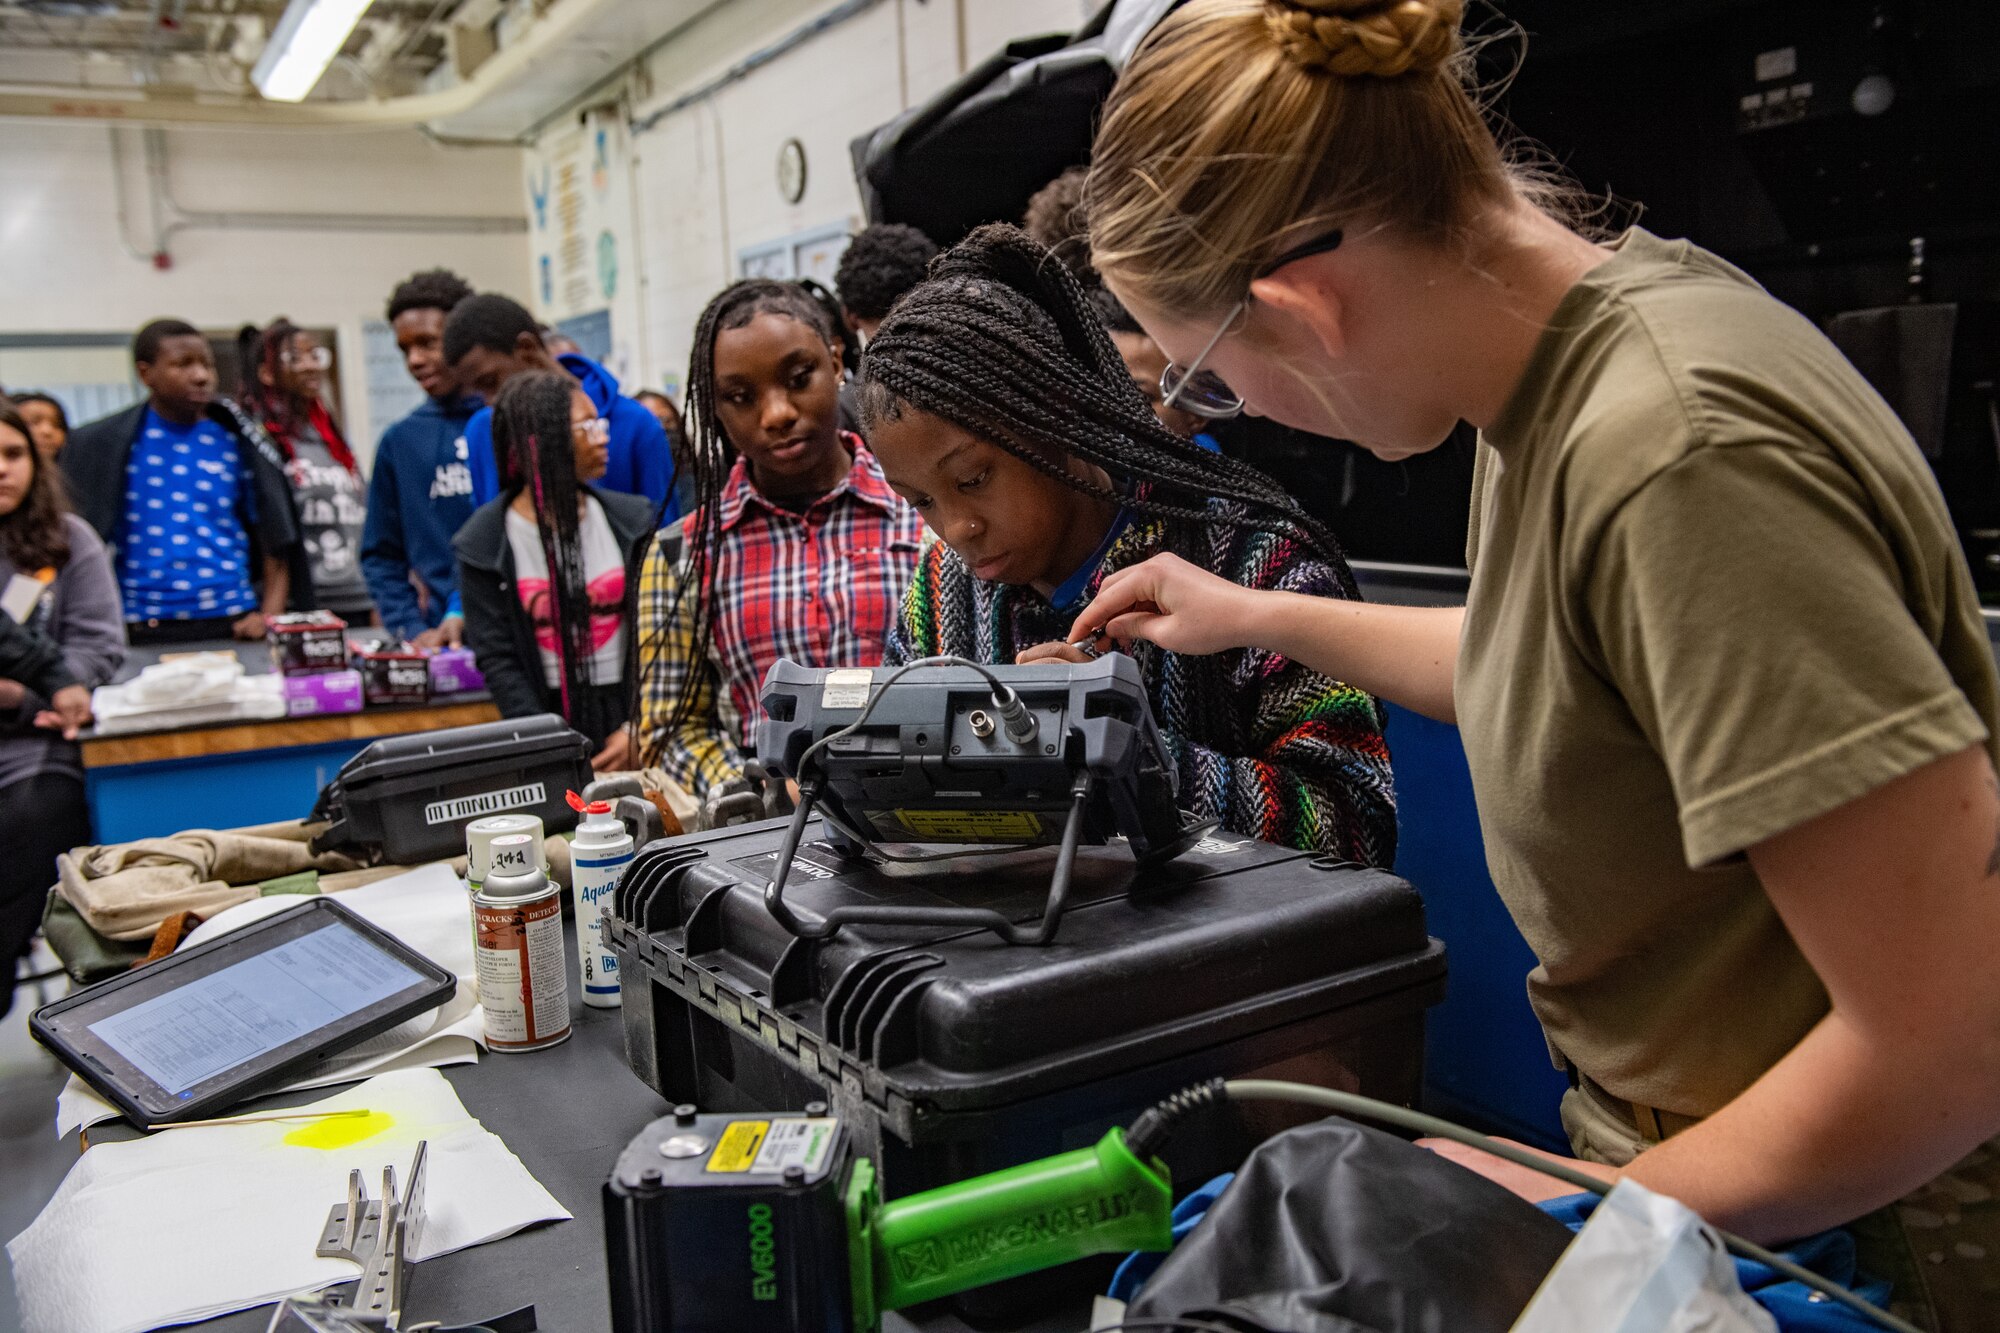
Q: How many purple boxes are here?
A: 2